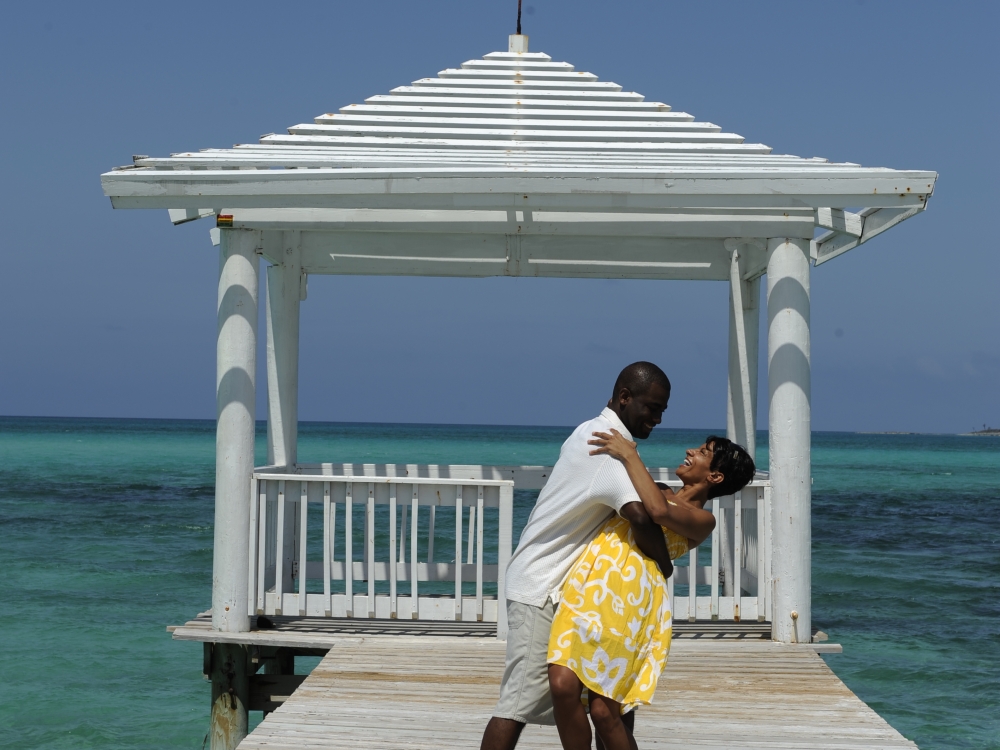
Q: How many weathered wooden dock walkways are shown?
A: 1